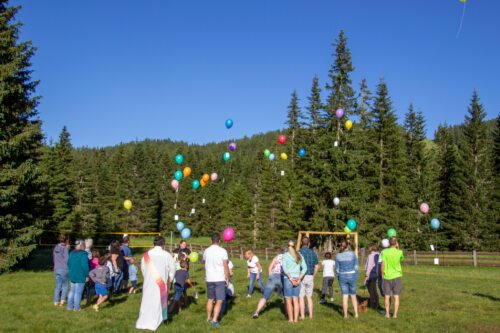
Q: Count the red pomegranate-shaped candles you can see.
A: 0